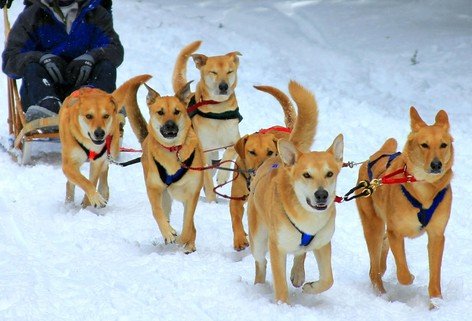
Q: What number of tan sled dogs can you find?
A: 6